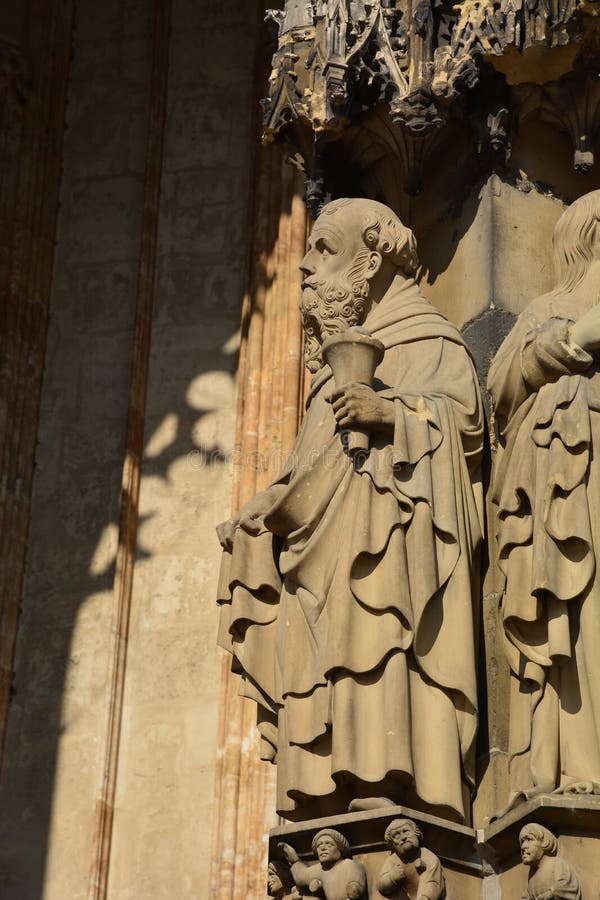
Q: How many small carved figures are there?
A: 4